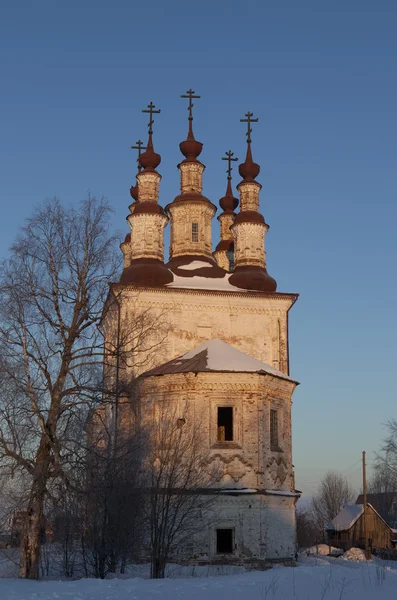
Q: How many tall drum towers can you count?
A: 5